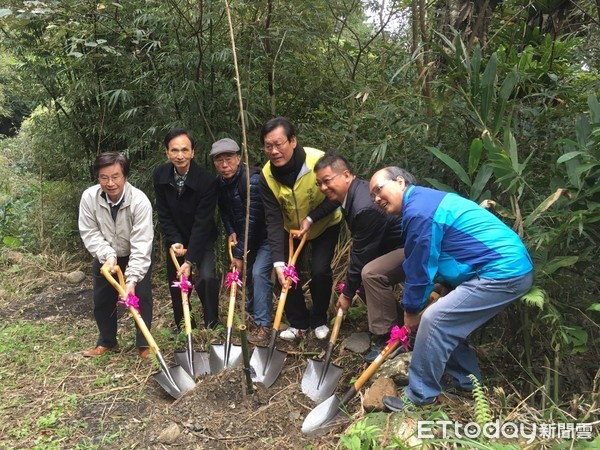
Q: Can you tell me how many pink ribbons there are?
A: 6